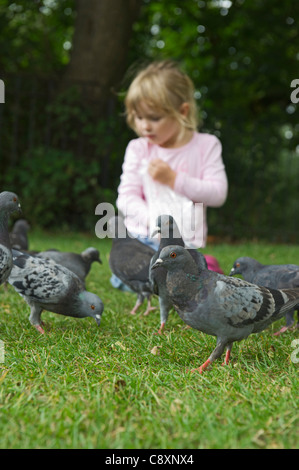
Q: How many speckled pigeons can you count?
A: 3